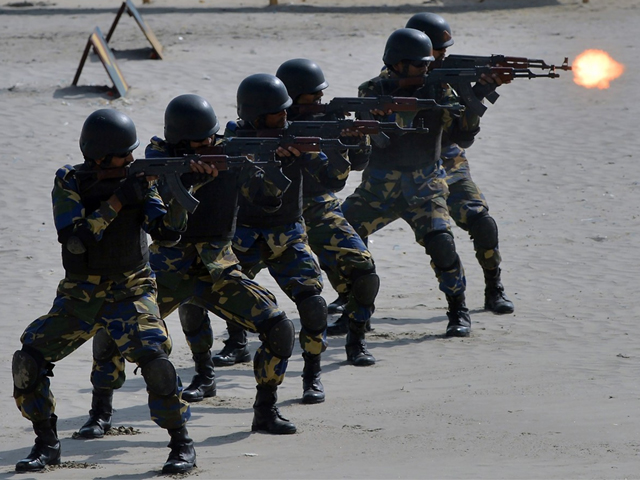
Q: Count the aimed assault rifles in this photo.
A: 6